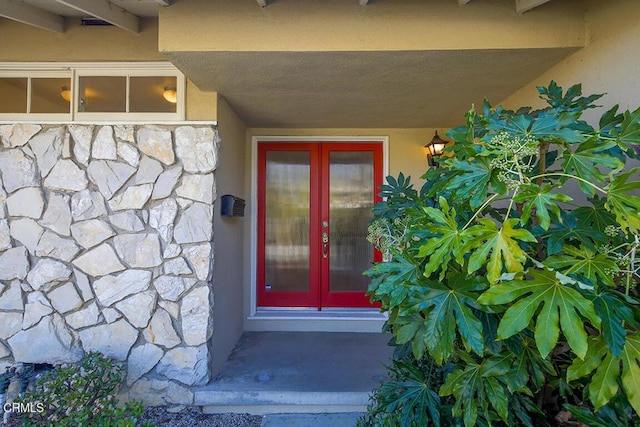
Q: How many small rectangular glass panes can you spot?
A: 4